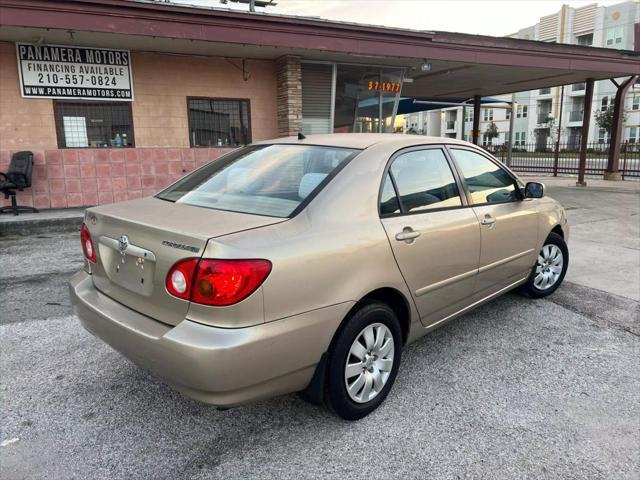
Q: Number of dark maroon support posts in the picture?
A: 3